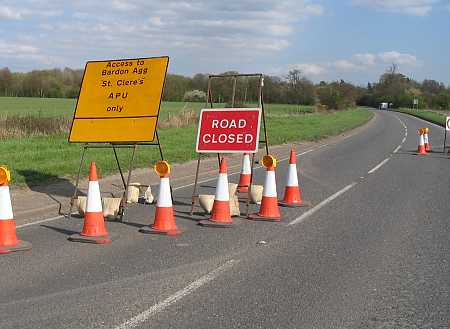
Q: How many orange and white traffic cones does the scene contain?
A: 9